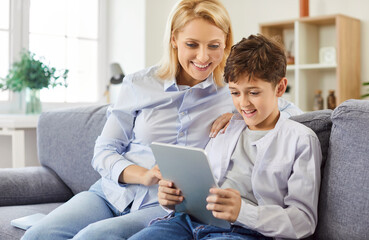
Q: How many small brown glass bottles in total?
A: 2